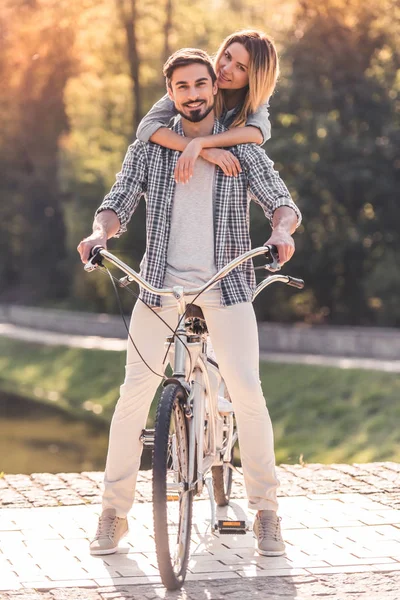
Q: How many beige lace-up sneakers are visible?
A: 2